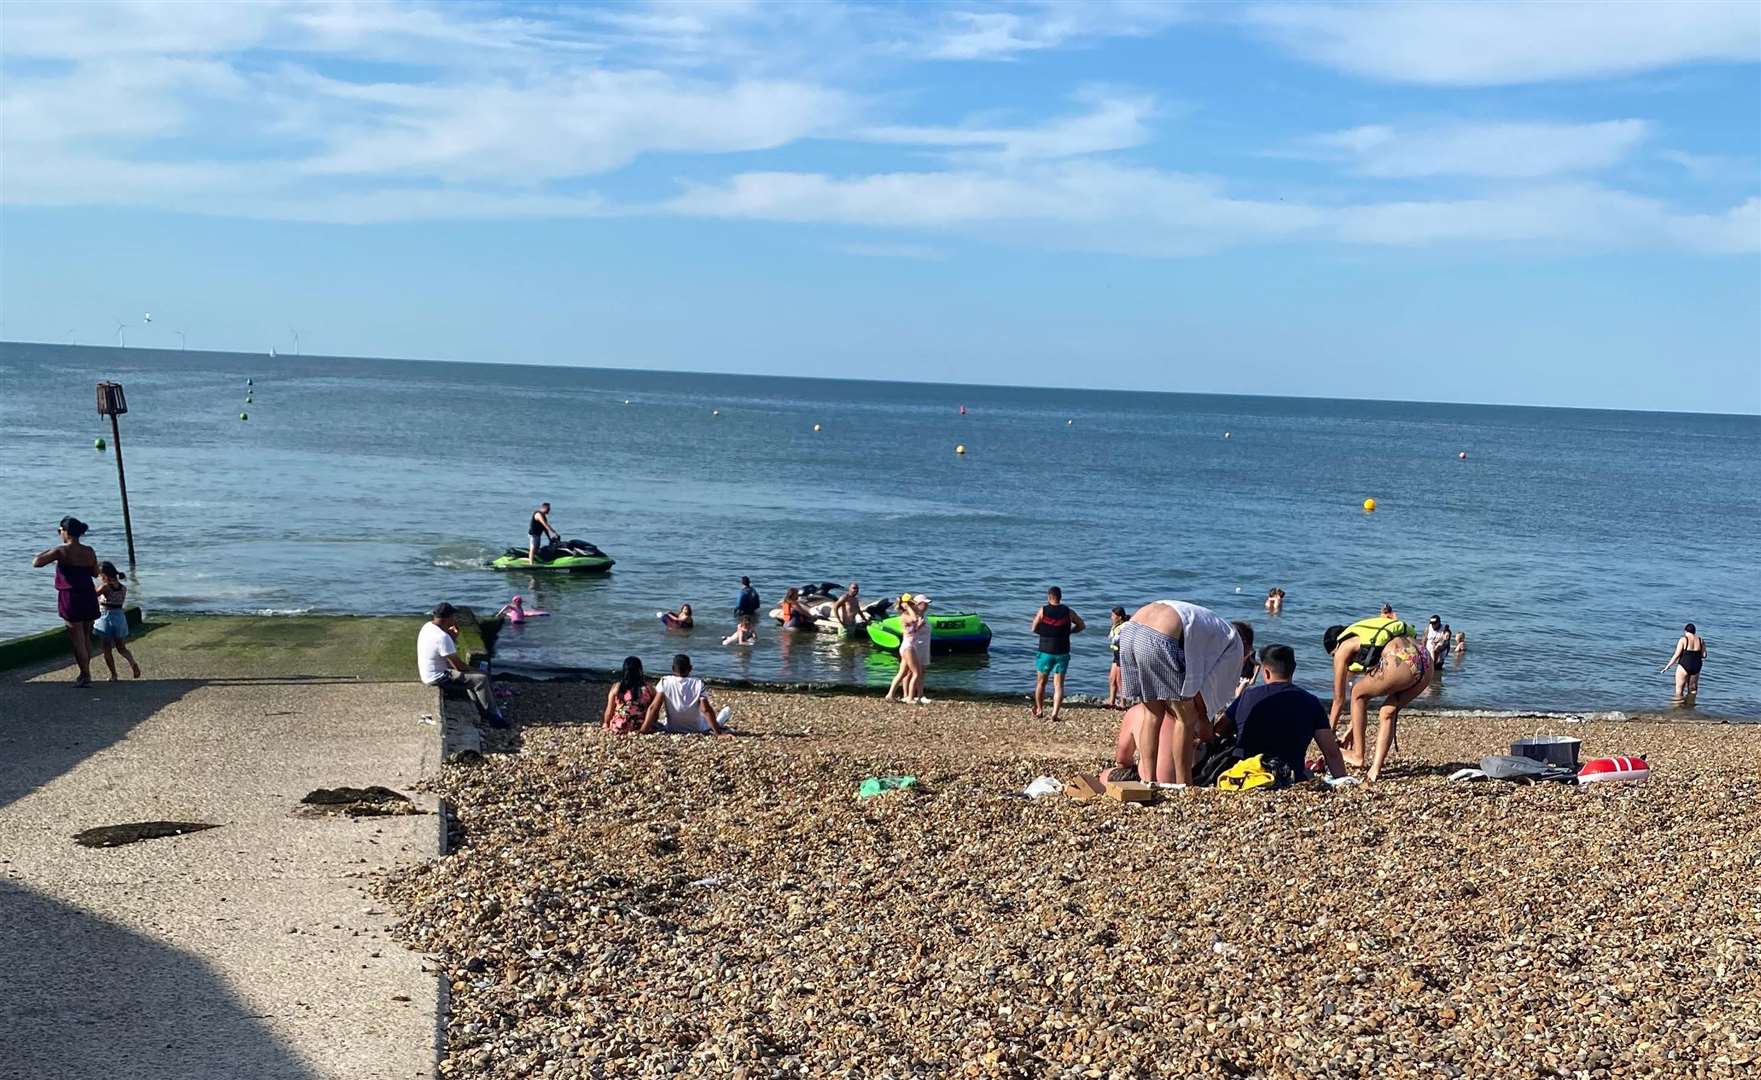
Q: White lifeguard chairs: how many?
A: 0